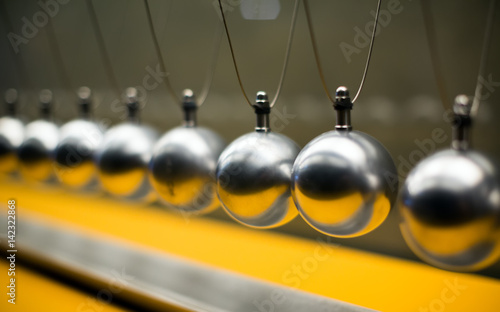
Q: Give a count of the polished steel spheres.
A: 8